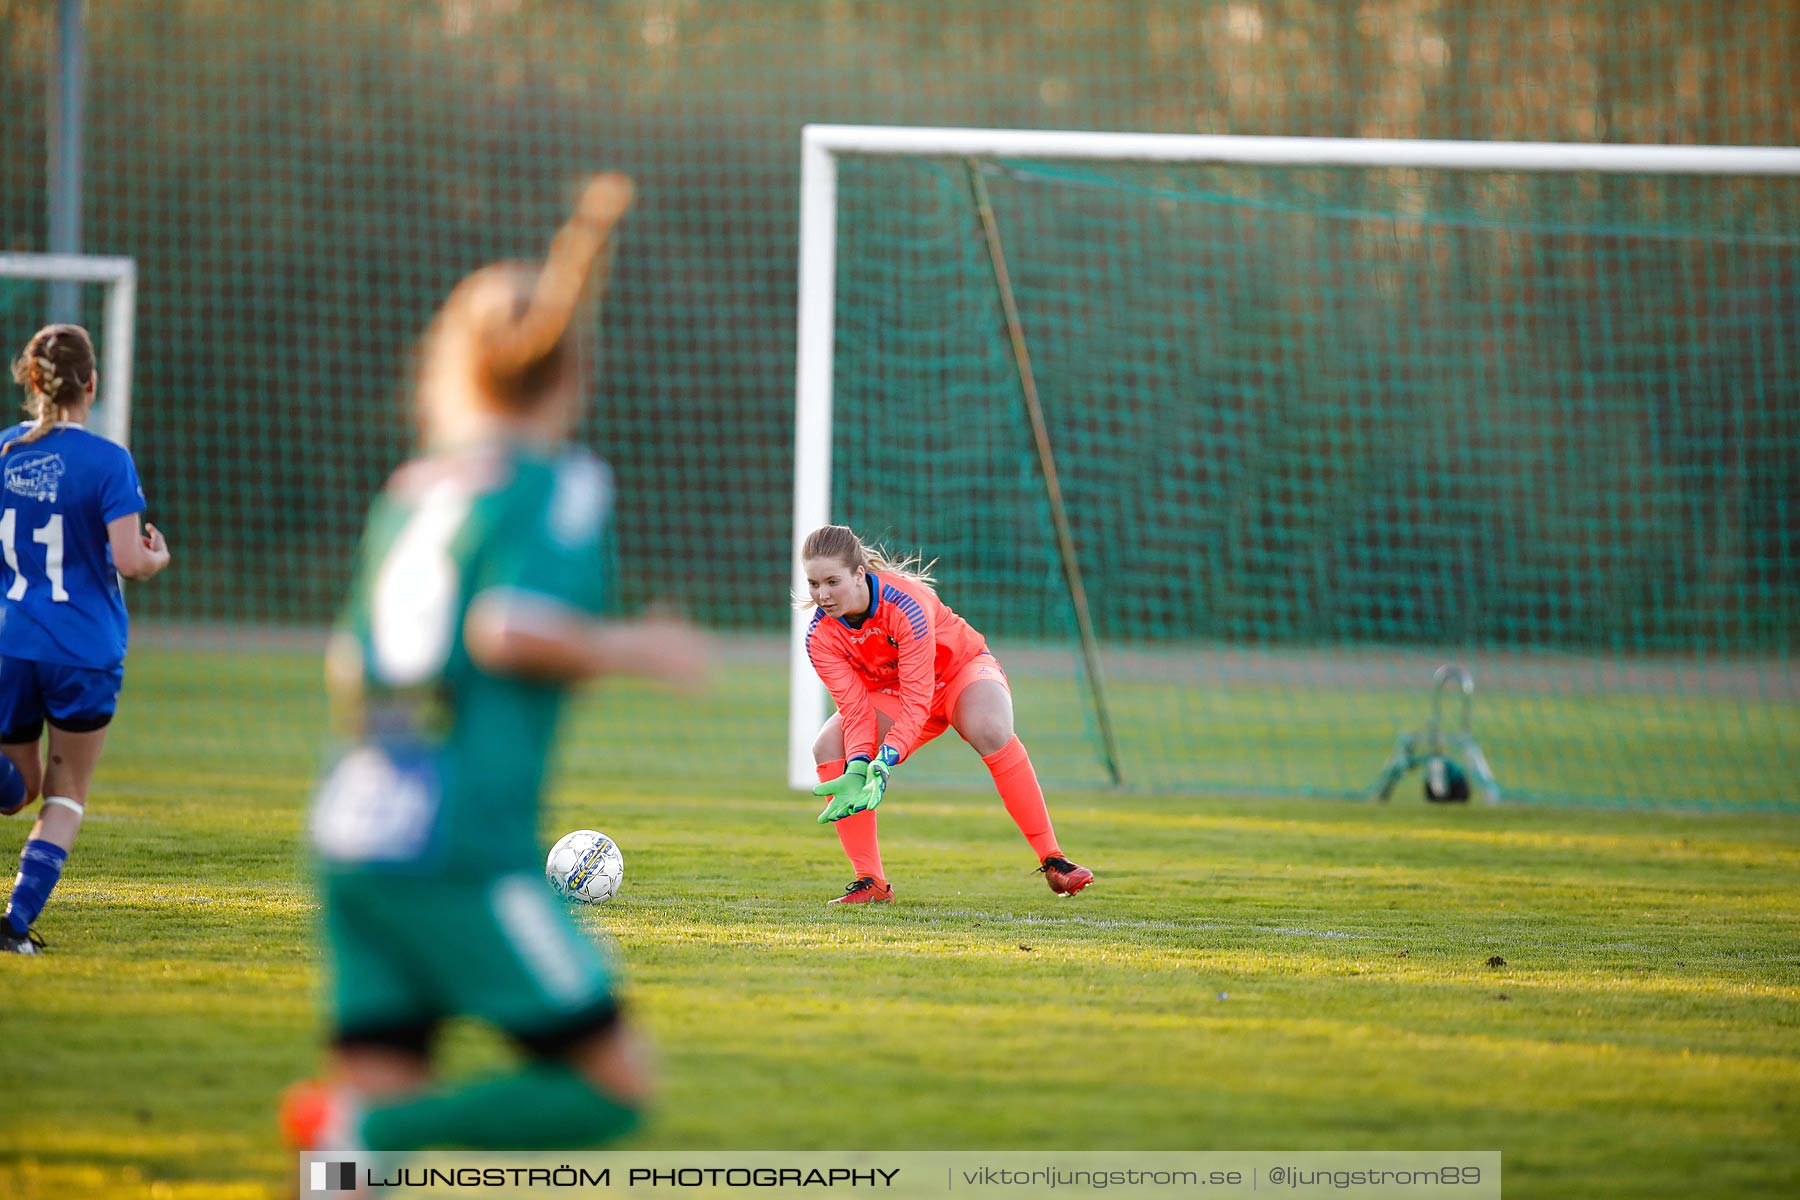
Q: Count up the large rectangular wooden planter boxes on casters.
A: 0